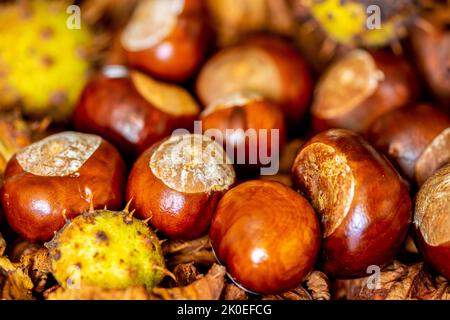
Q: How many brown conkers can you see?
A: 12